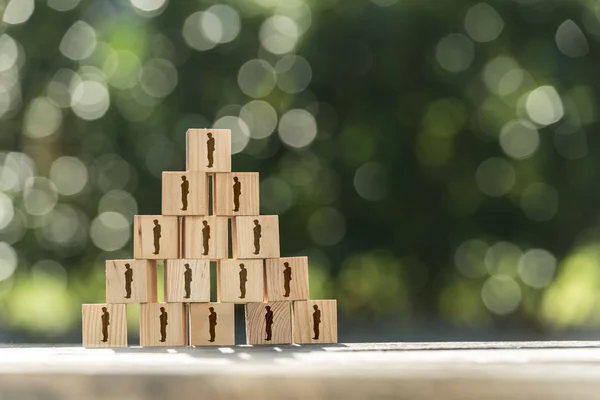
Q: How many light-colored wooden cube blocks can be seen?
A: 15